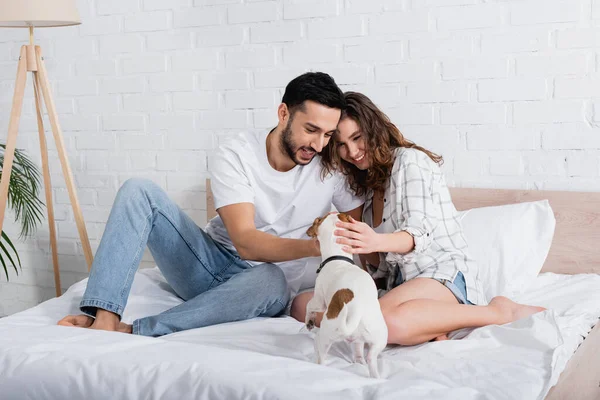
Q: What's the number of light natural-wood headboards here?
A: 1